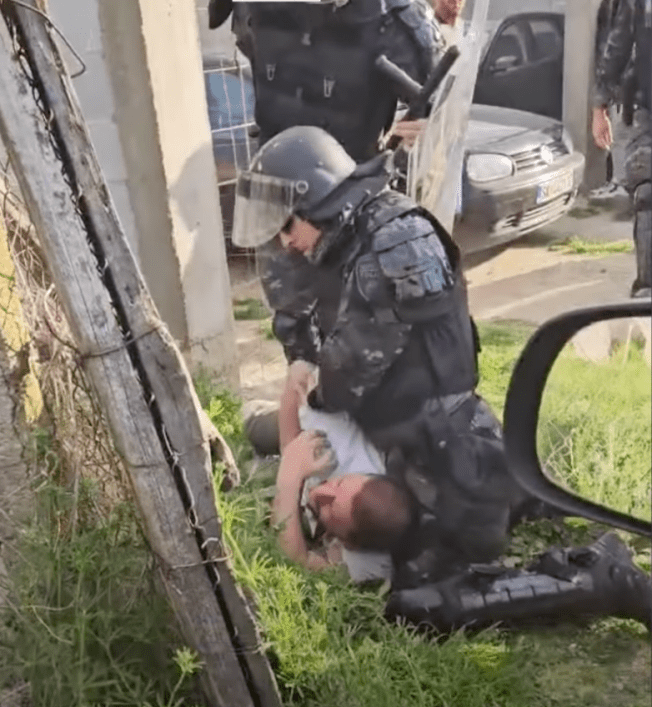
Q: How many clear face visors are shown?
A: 1